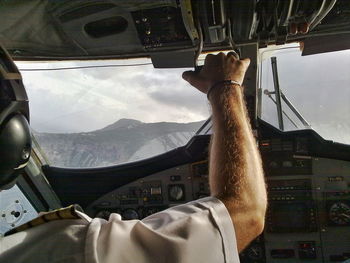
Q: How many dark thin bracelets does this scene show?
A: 1